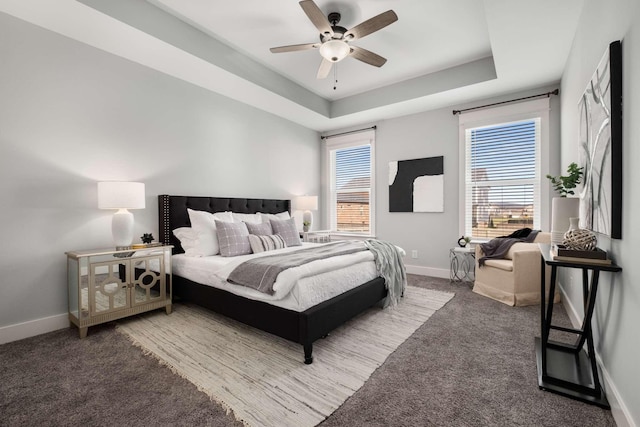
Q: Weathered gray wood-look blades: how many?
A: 5